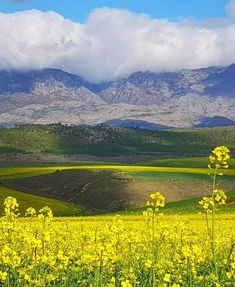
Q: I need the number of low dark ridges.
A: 2